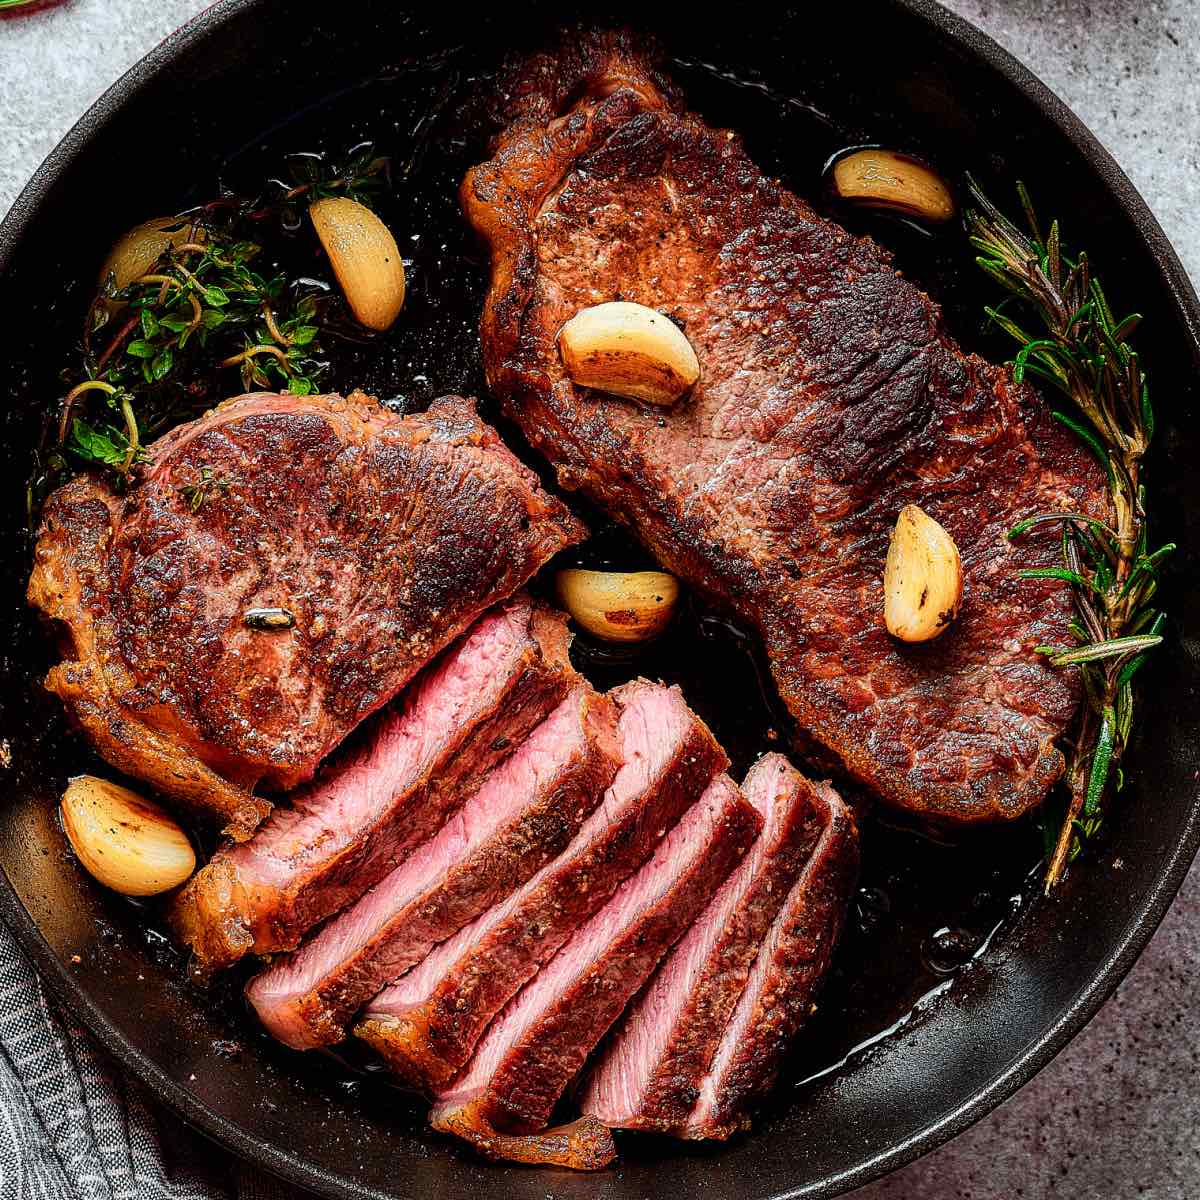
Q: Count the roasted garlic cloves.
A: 7